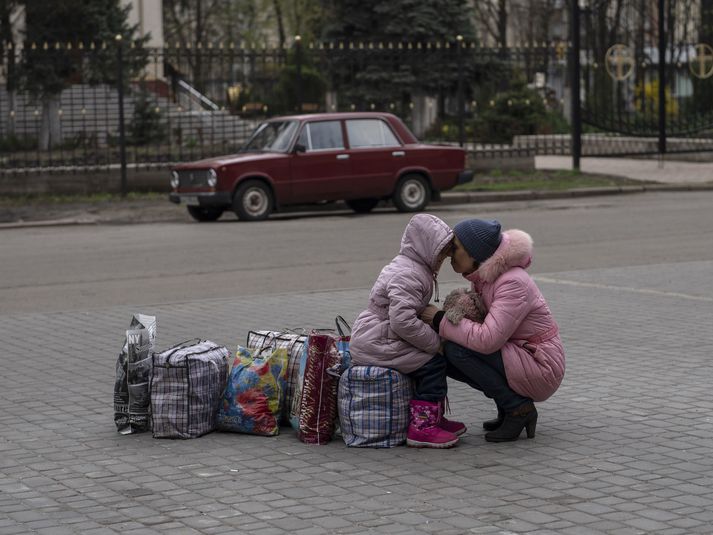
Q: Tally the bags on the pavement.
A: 7